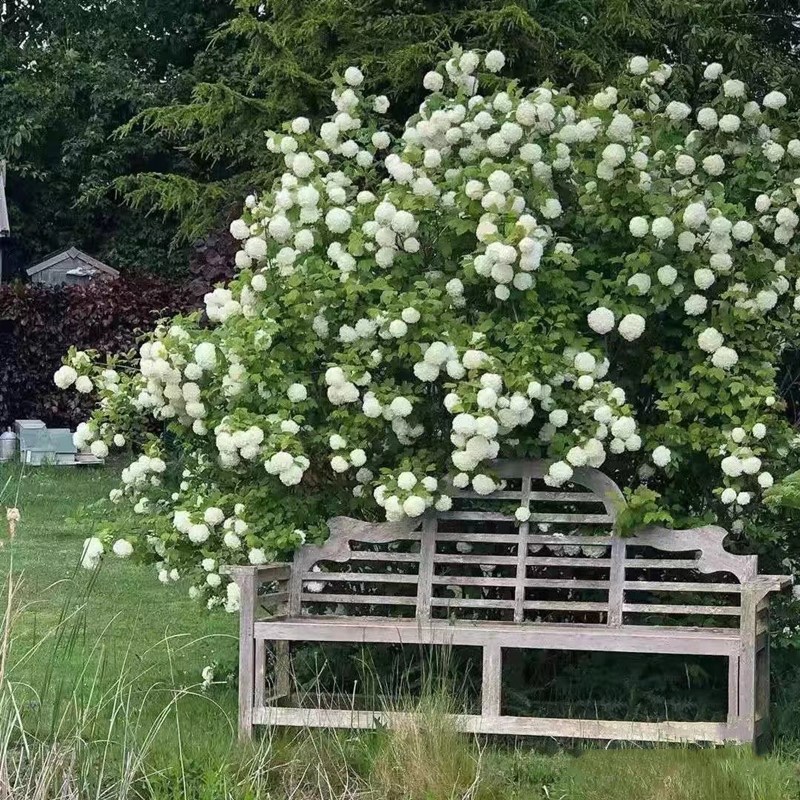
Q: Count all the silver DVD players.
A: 0